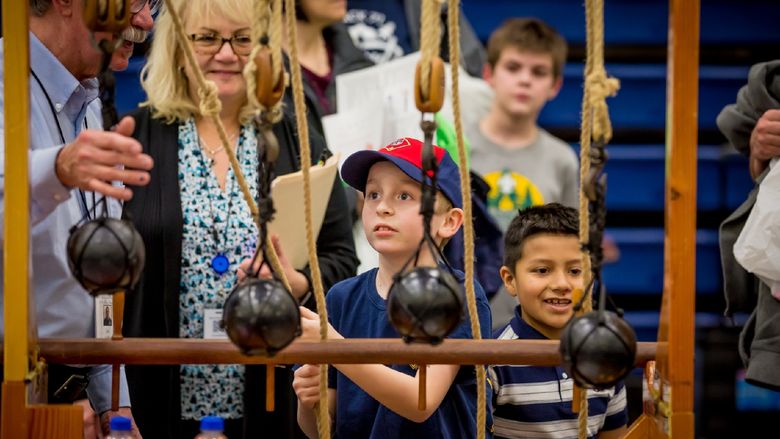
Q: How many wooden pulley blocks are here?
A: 3